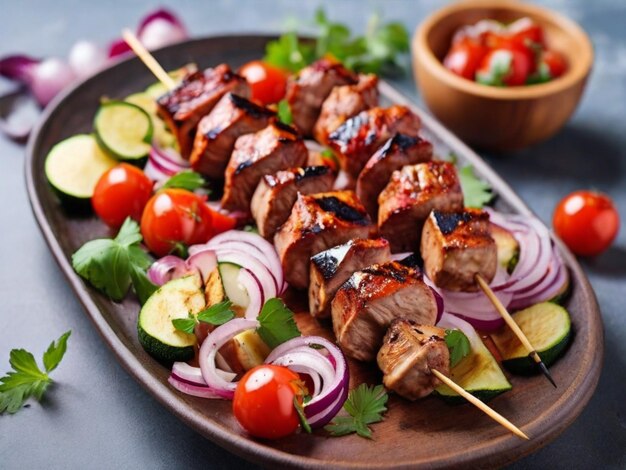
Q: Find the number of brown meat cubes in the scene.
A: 14